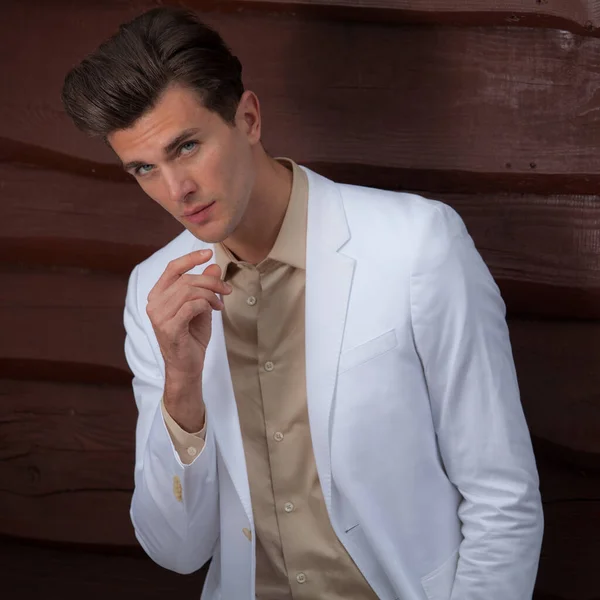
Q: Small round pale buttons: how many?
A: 6